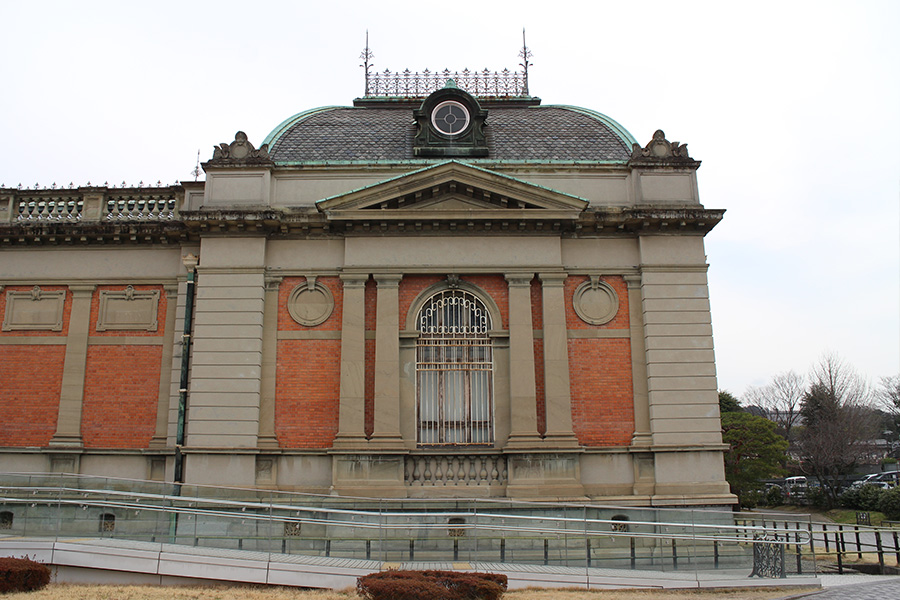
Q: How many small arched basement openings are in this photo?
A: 5